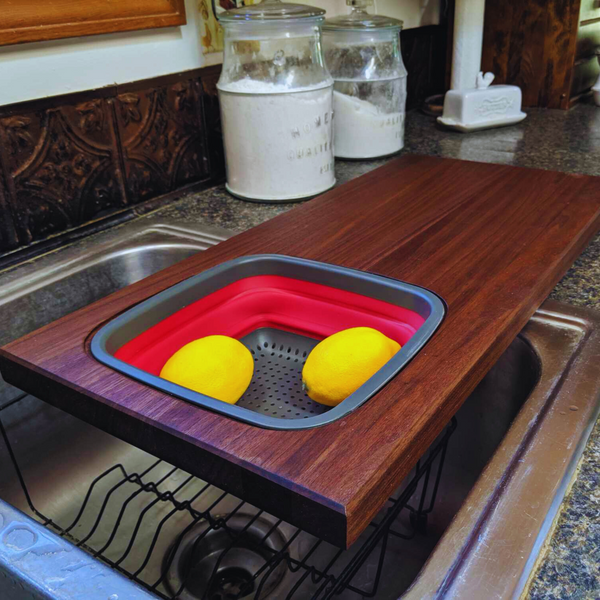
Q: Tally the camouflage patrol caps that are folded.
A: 0